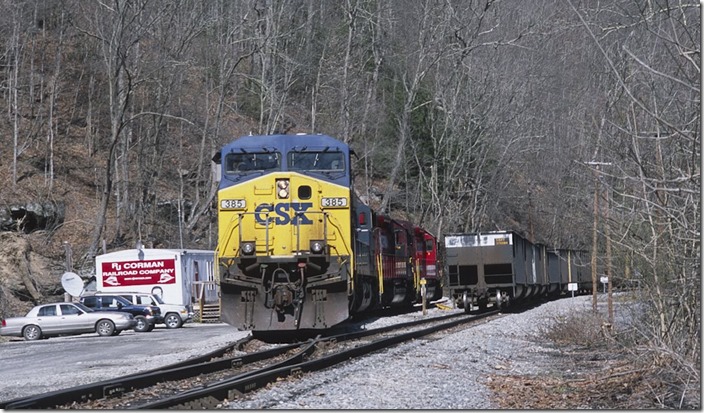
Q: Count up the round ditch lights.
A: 2